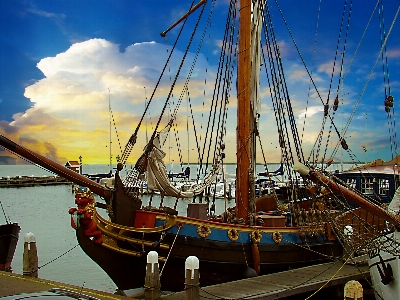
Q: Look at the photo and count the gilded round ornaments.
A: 4